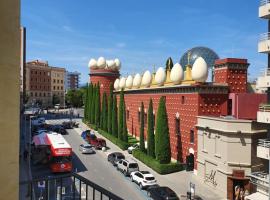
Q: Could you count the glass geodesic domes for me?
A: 1